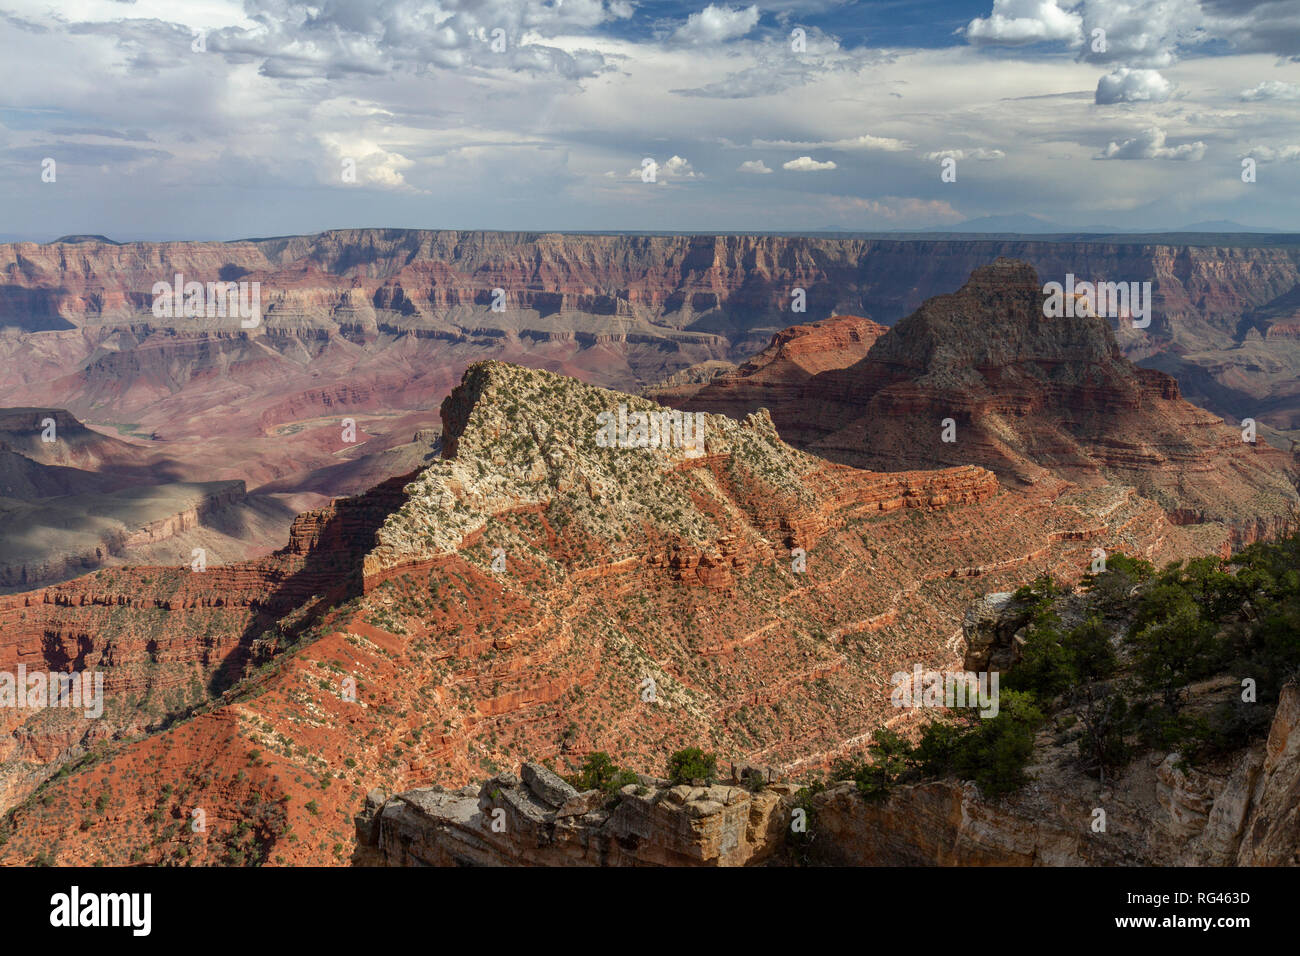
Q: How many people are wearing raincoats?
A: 0